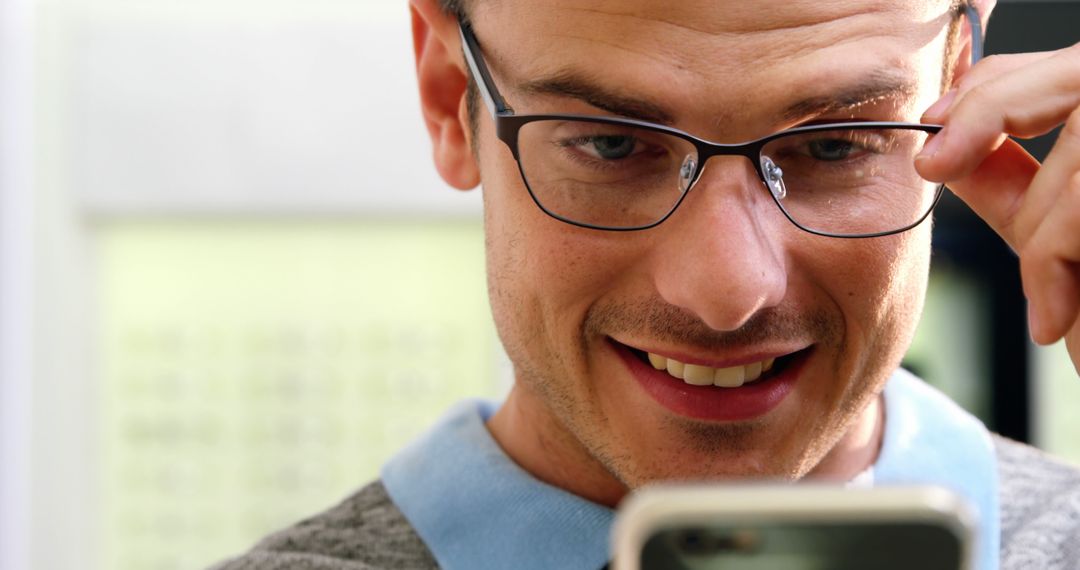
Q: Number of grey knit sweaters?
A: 1